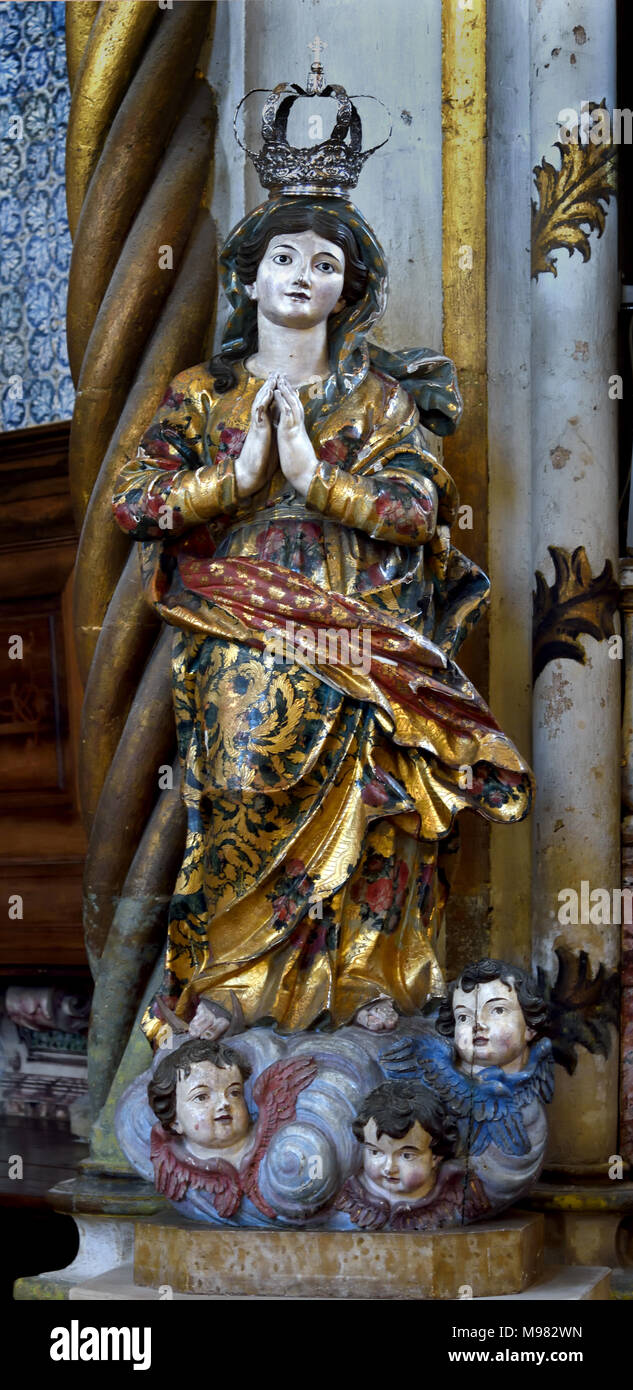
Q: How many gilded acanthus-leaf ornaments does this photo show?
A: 3